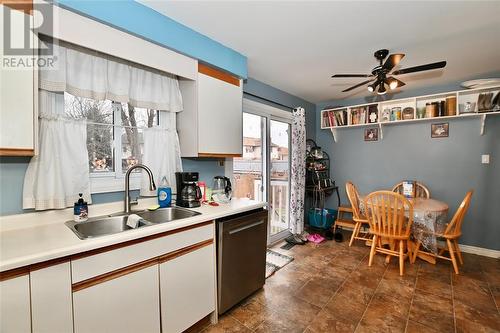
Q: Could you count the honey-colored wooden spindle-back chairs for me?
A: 4